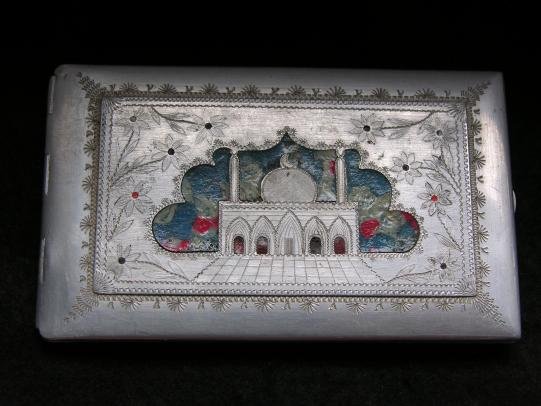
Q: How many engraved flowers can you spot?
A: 10